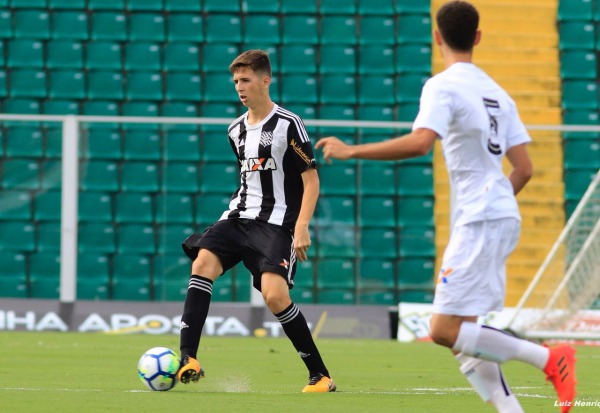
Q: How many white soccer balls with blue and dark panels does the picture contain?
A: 1